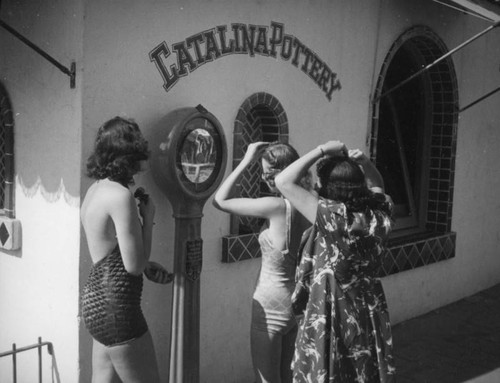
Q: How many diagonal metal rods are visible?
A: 3